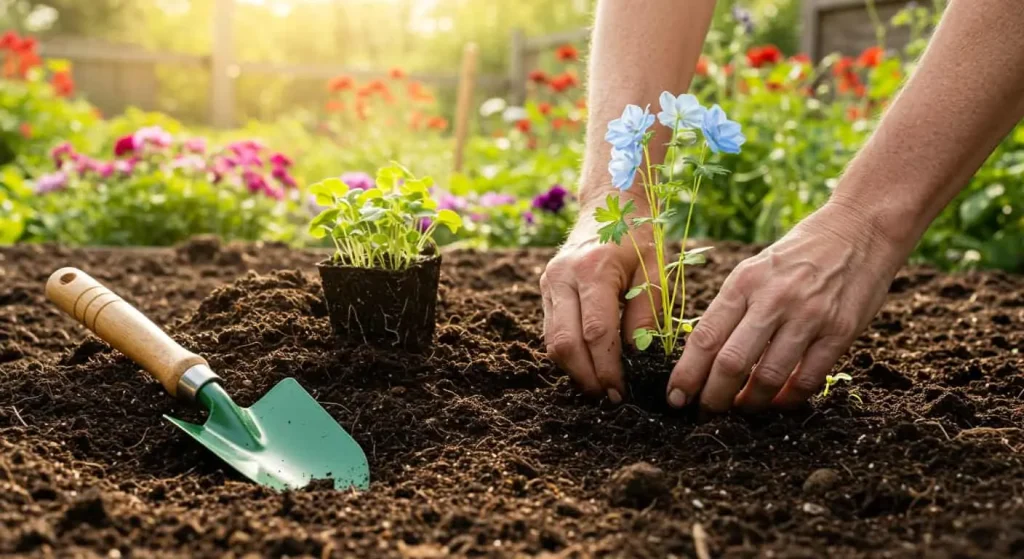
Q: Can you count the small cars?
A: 0